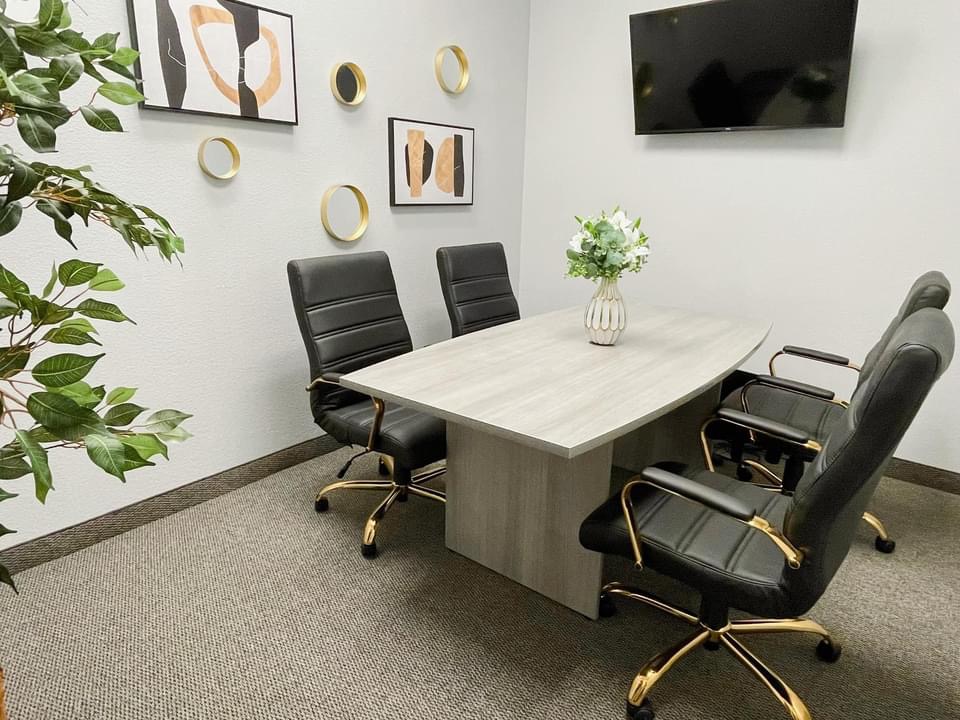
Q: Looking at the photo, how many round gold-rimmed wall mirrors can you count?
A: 4